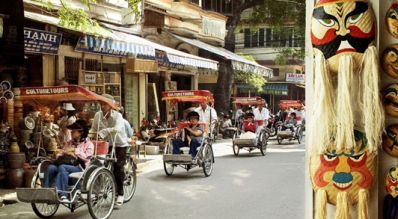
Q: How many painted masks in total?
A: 7